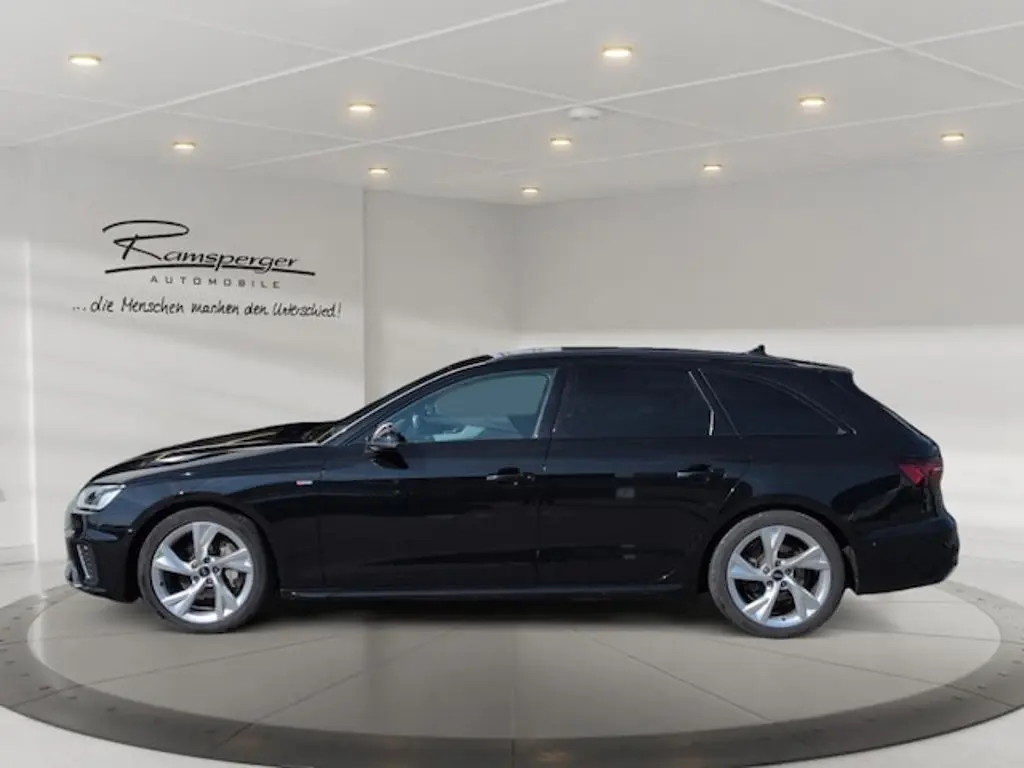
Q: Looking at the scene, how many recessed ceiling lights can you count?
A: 10